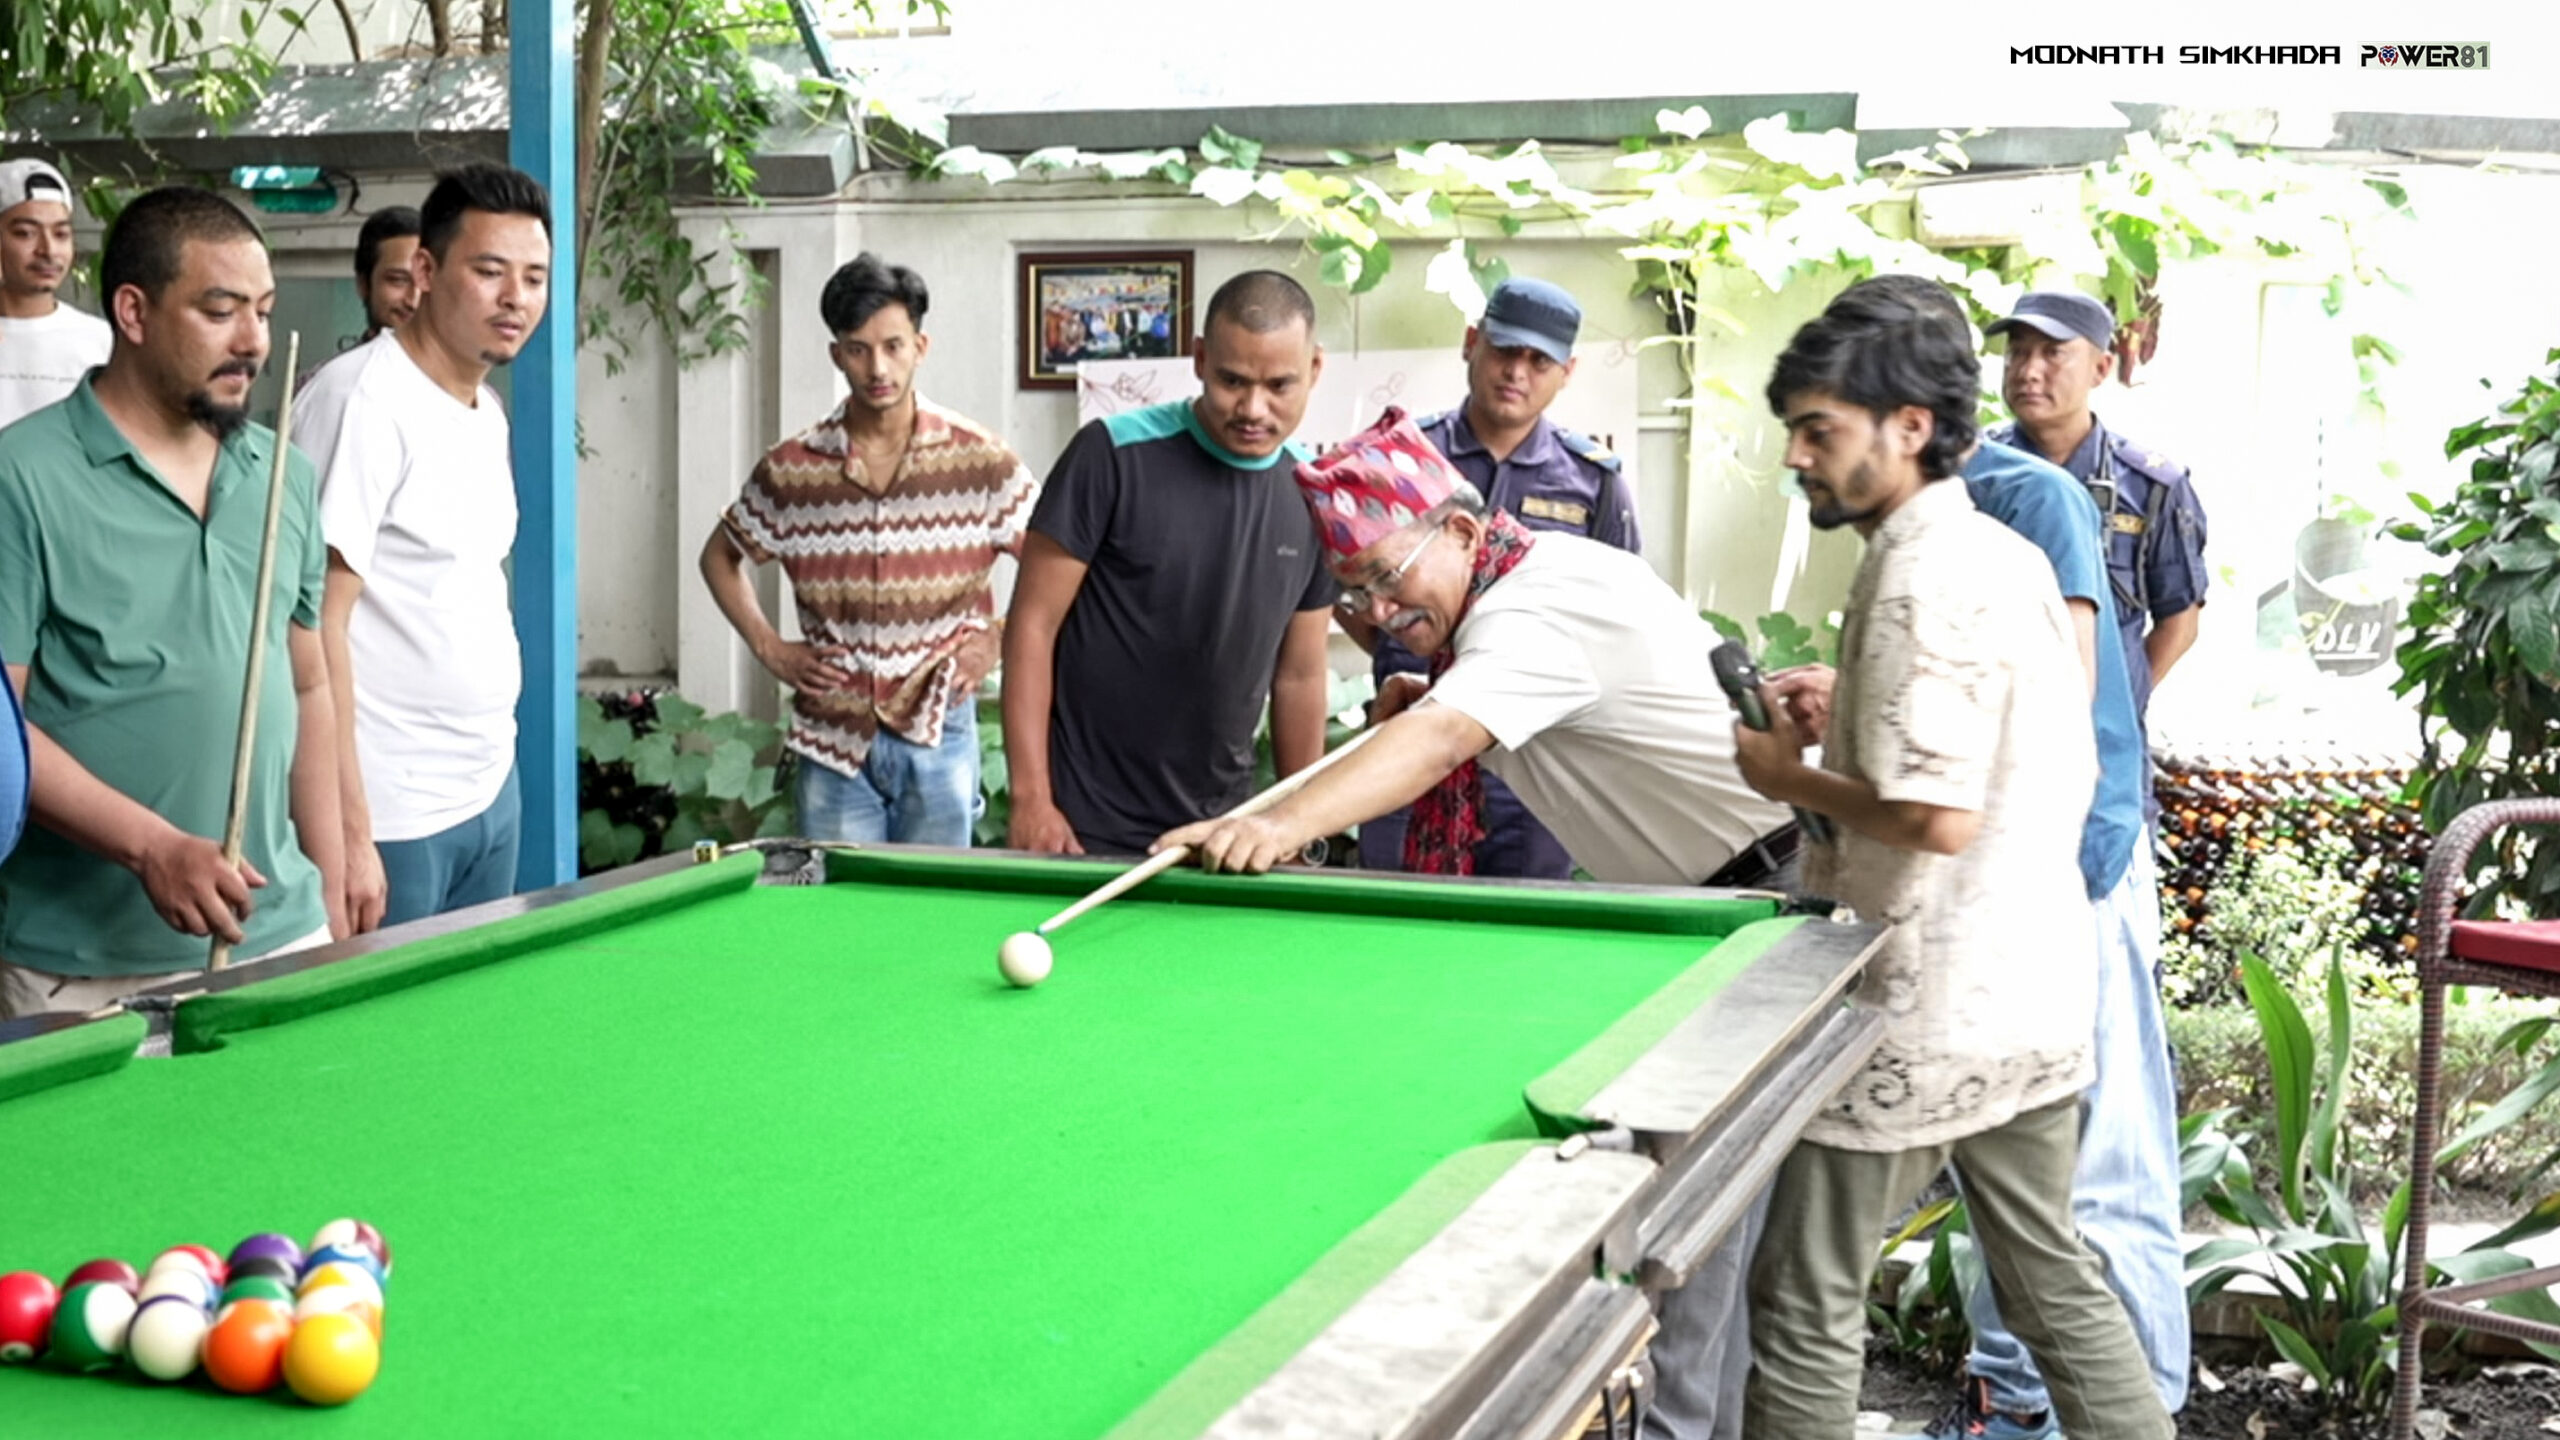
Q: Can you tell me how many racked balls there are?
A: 15